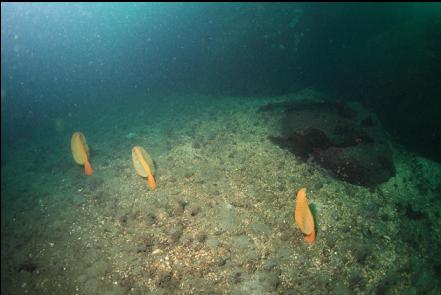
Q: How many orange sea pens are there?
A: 3